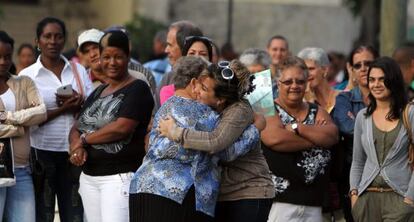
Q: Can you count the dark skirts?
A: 1